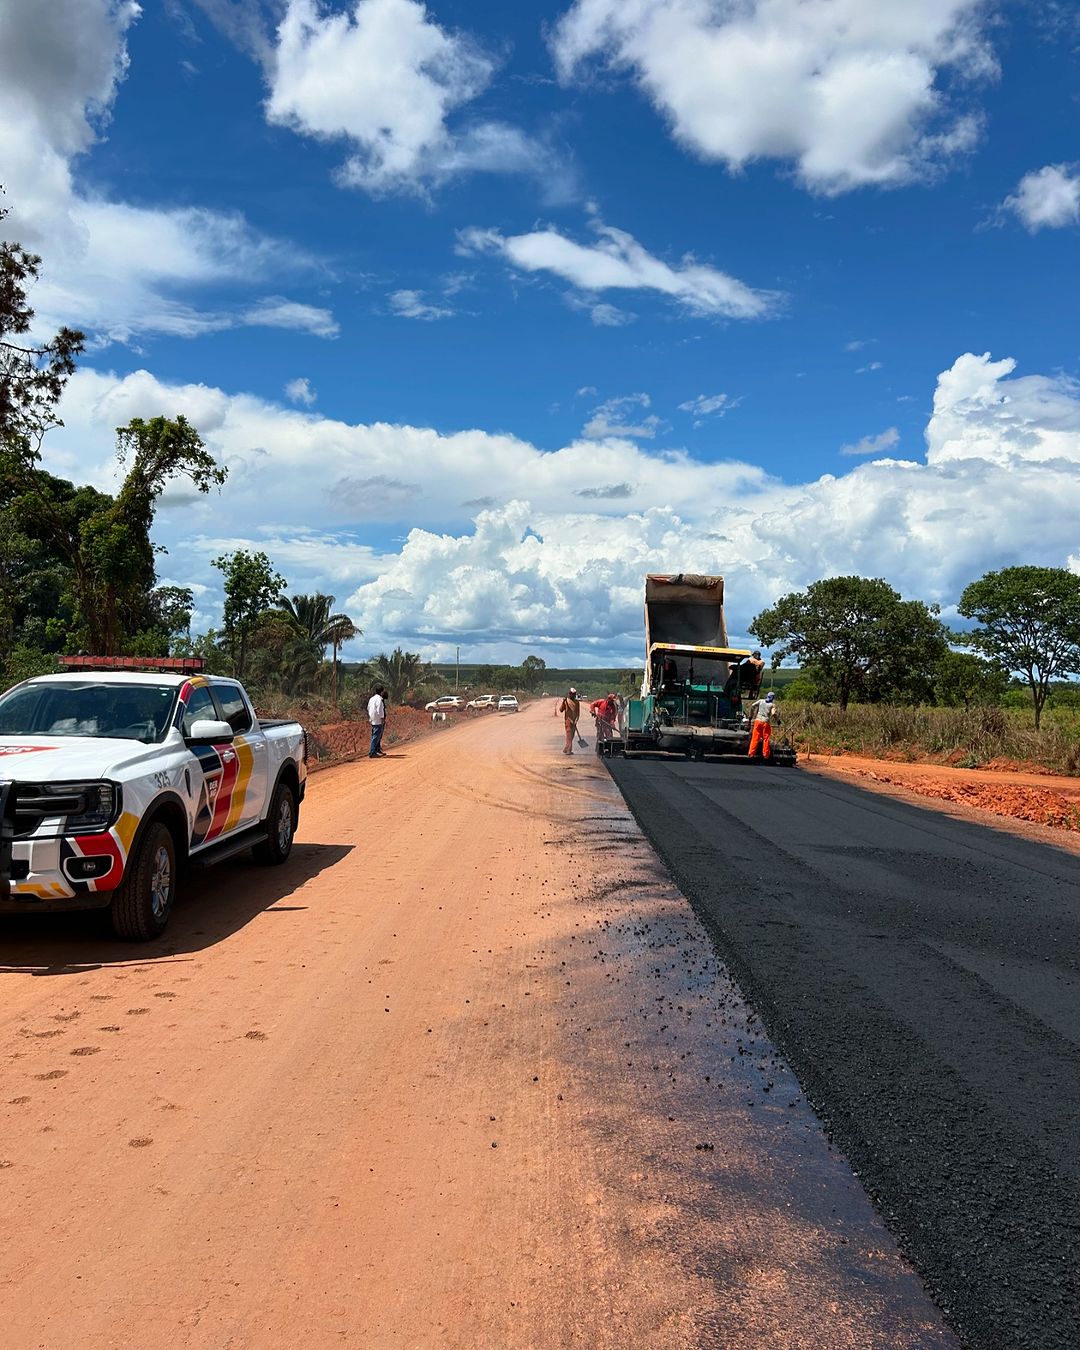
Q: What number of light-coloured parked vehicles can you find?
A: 4